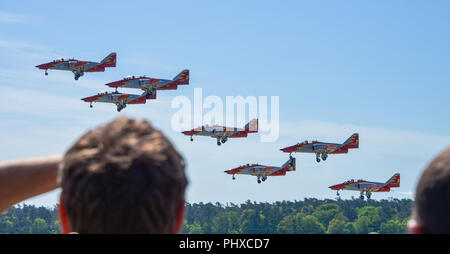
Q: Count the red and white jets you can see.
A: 7